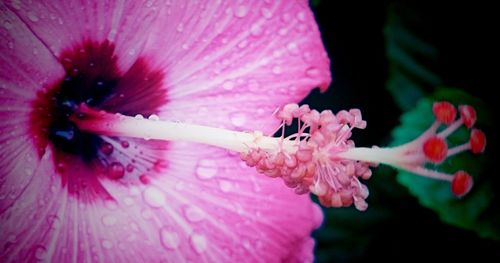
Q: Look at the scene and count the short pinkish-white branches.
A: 5